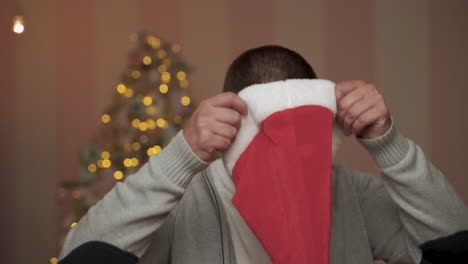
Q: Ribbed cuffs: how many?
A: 2